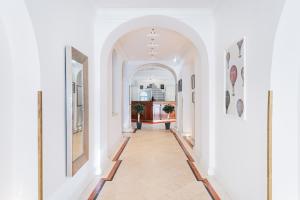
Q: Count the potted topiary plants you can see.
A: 2